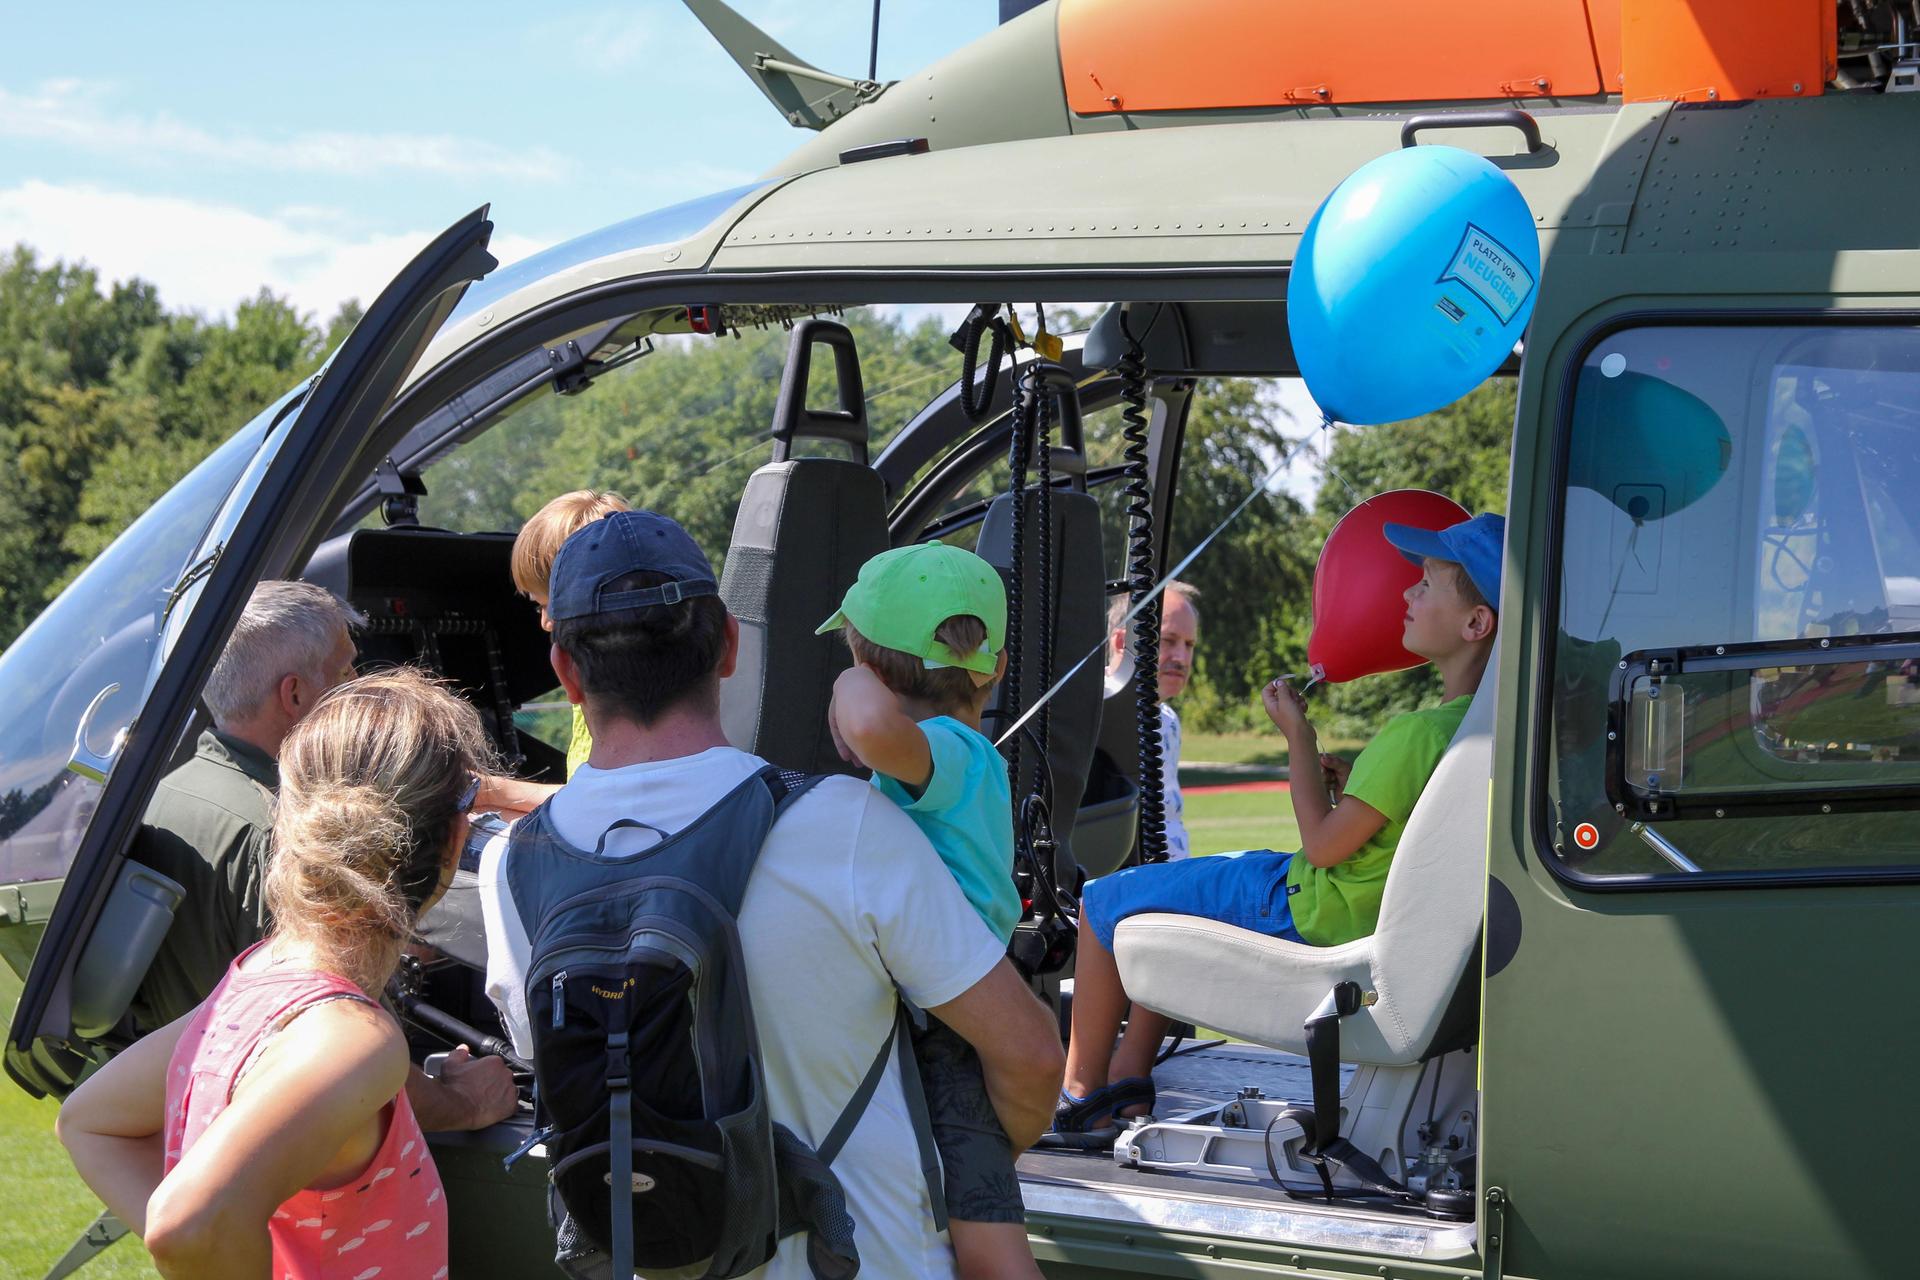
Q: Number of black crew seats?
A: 2